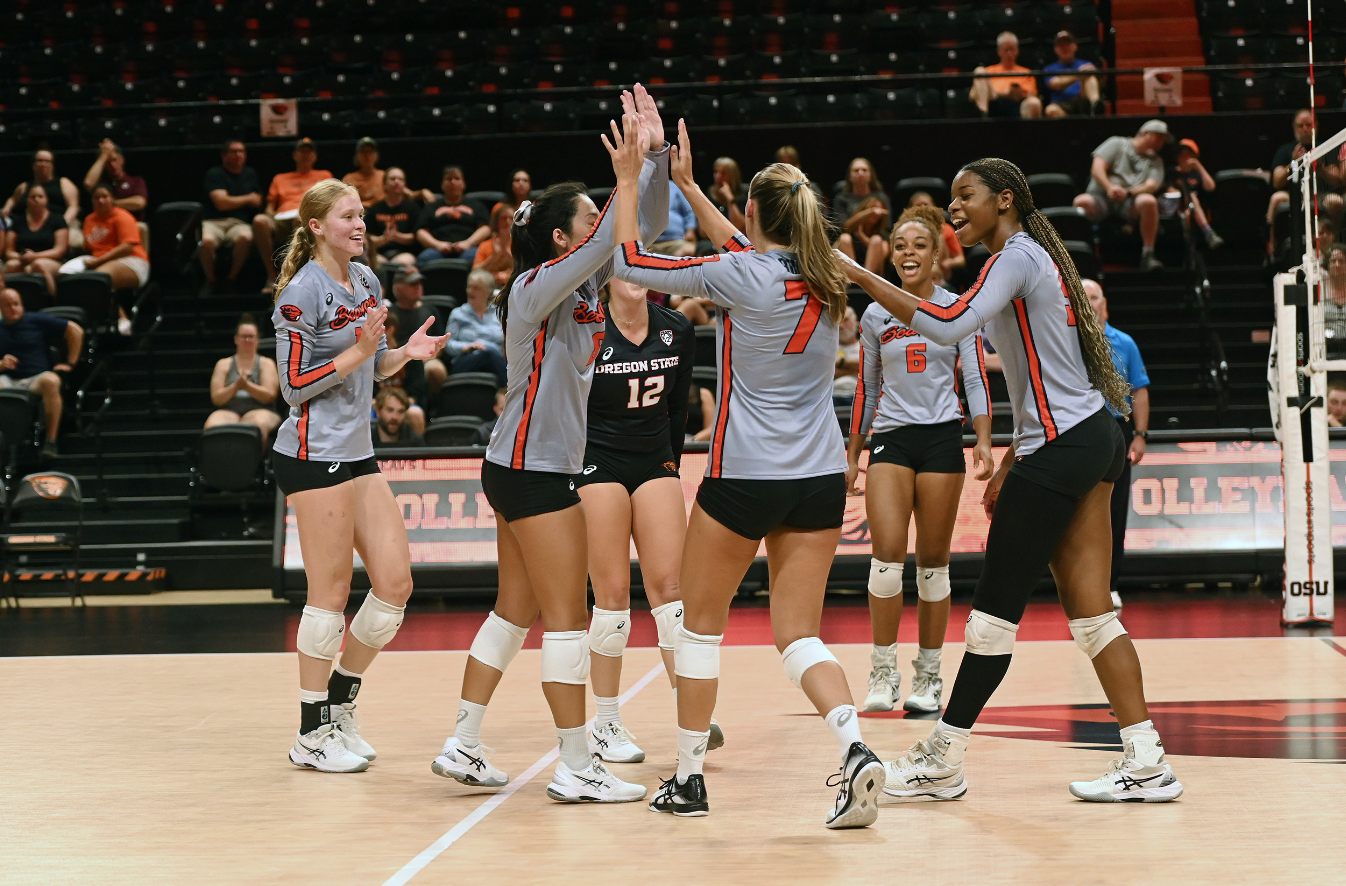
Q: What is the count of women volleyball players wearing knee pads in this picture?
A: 6